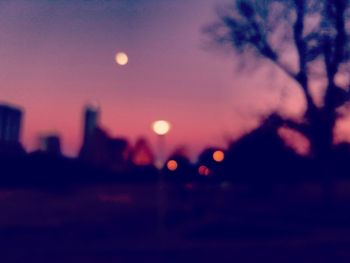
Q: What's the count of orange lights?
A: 2